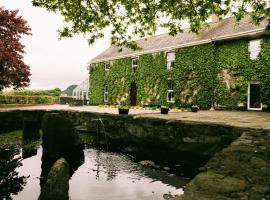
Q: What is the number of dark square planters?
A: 3